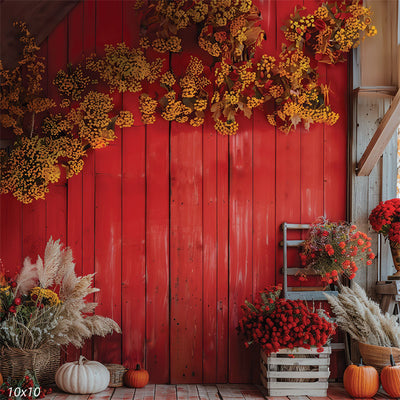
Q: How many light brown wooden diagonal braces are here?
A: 1